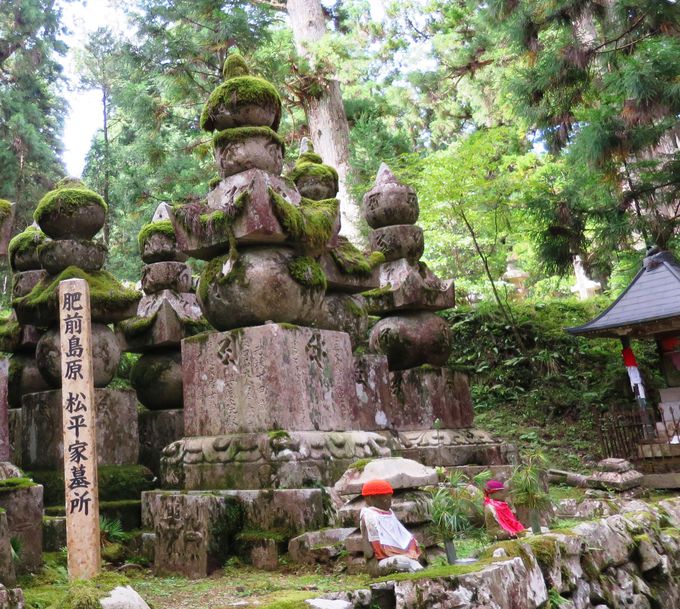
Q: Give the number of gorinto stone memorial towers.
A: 6